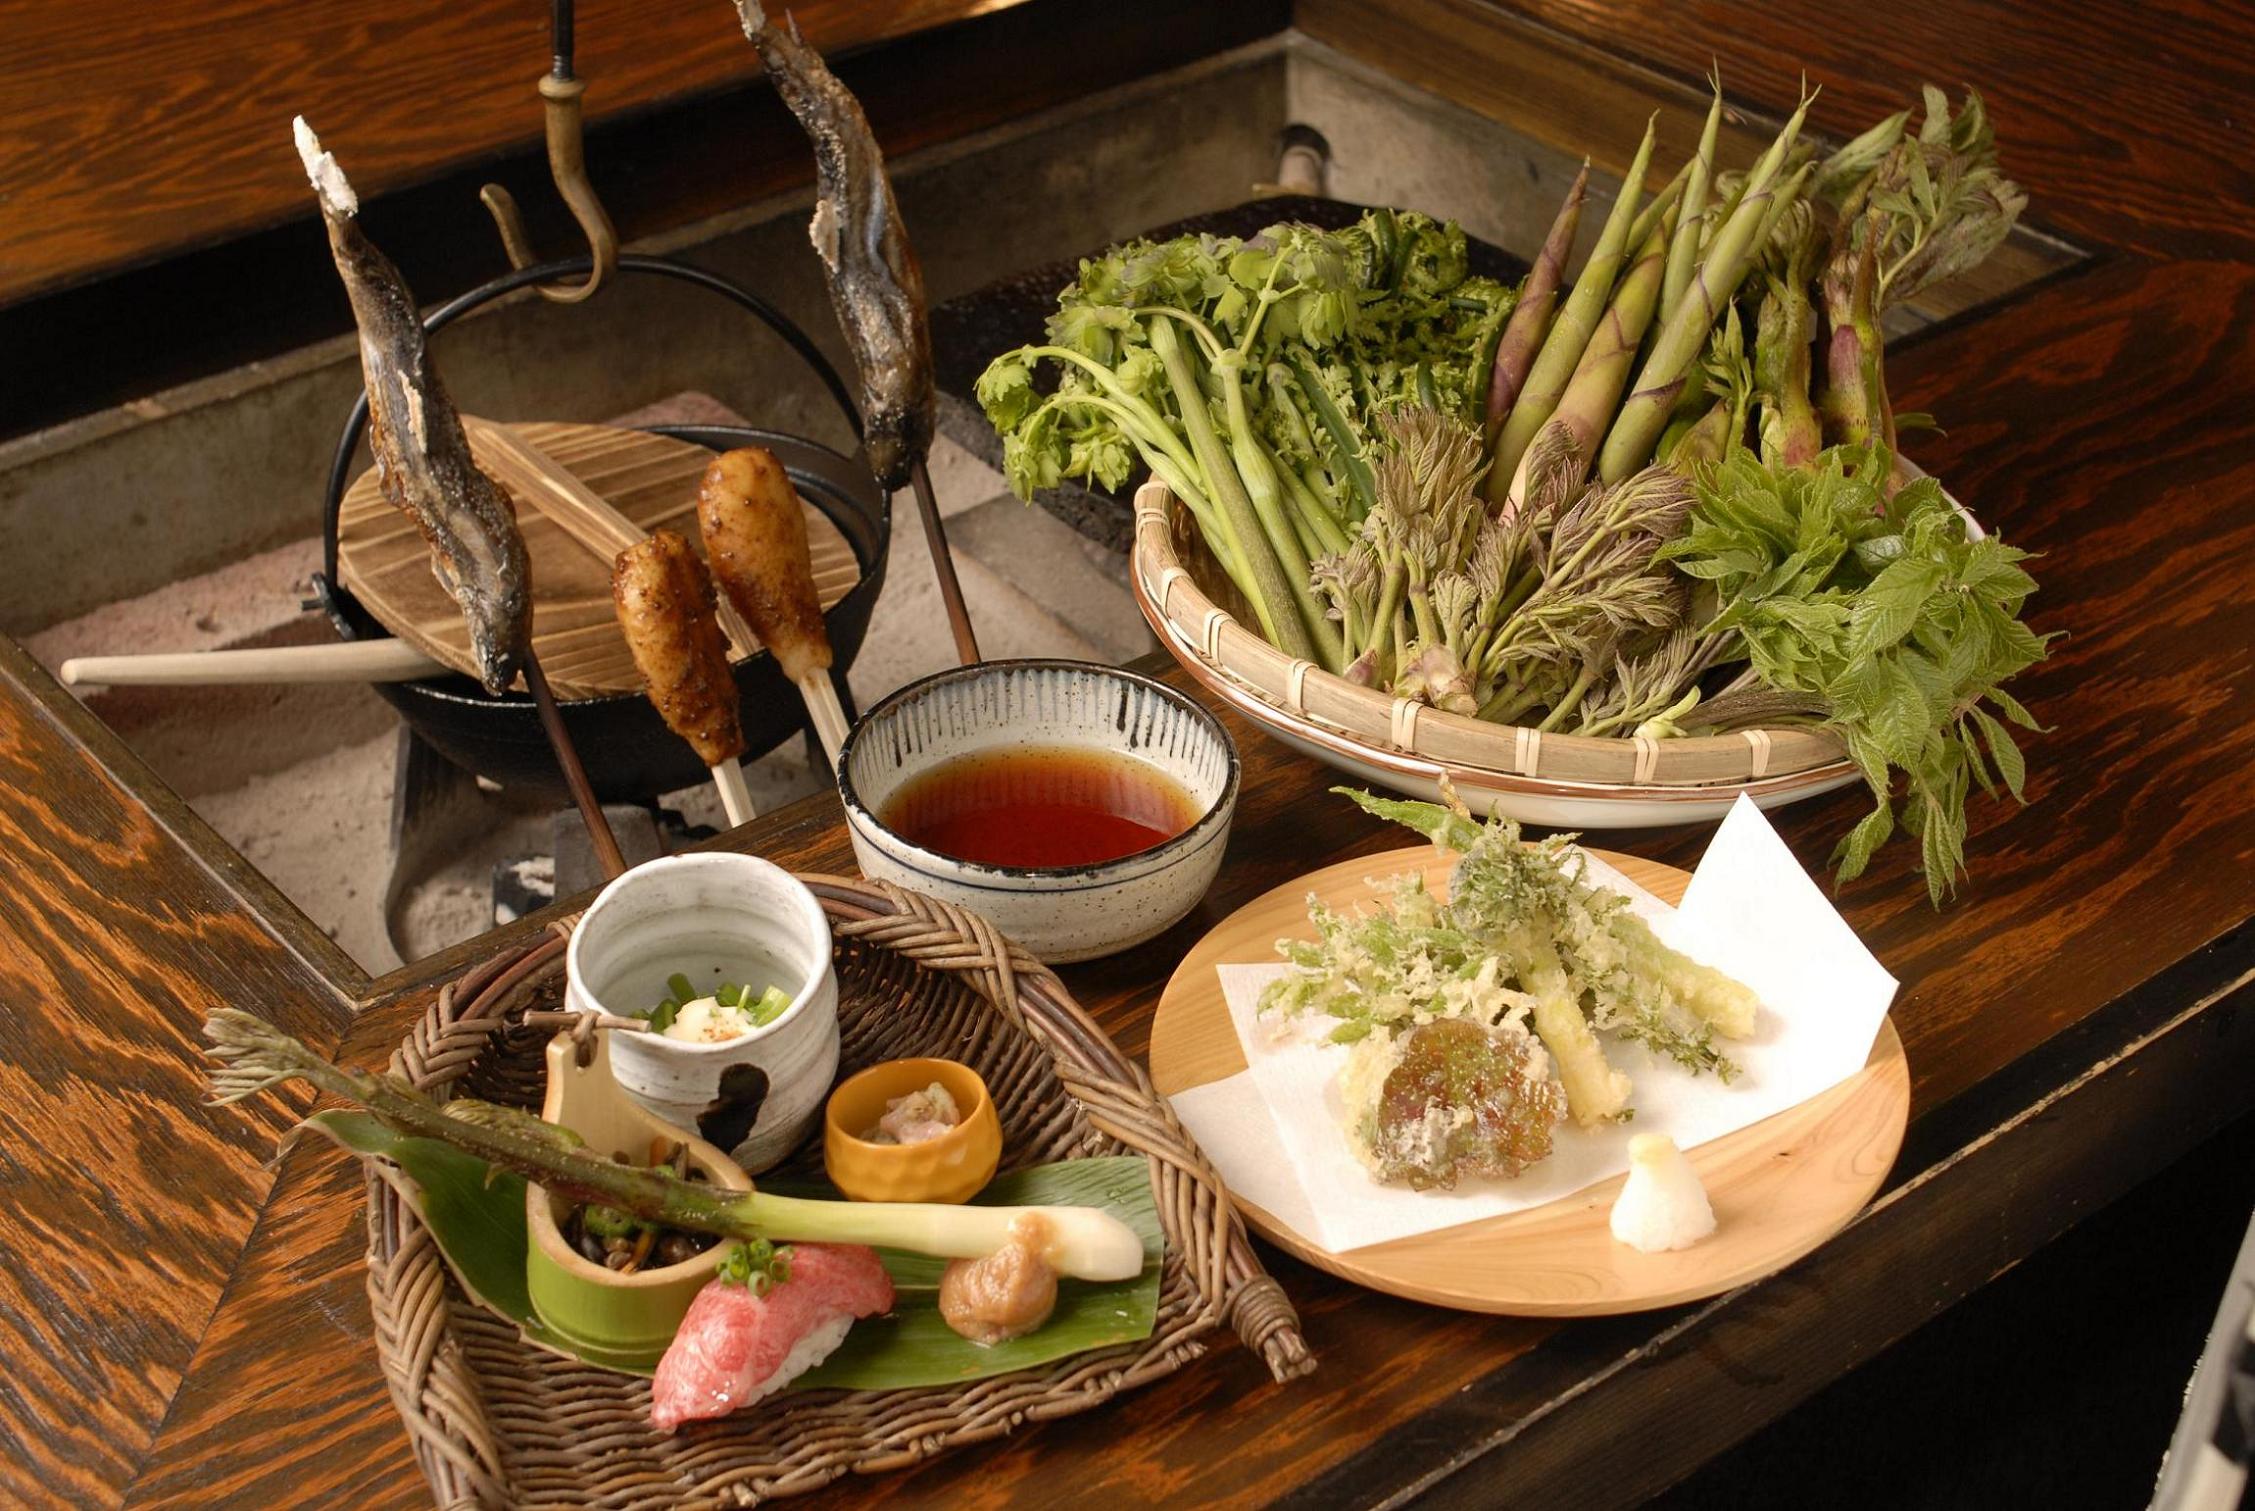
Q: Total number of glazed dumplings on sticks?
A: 2